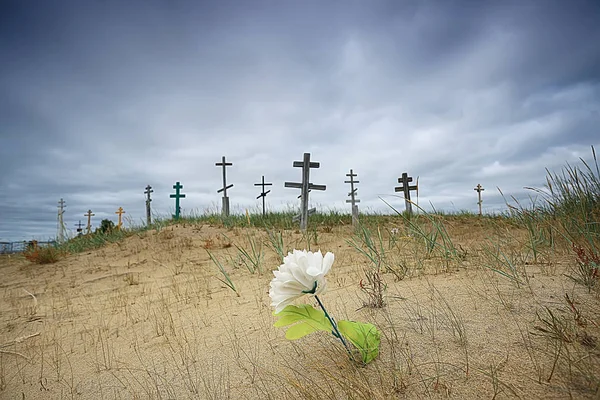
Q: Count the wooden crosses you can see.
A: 12